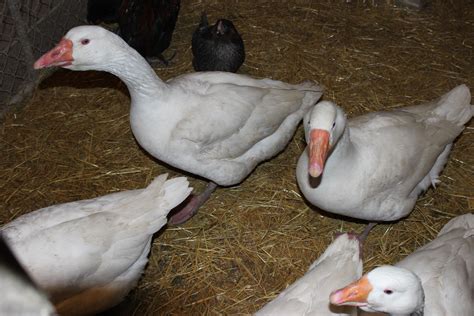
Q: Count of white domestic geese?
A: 5